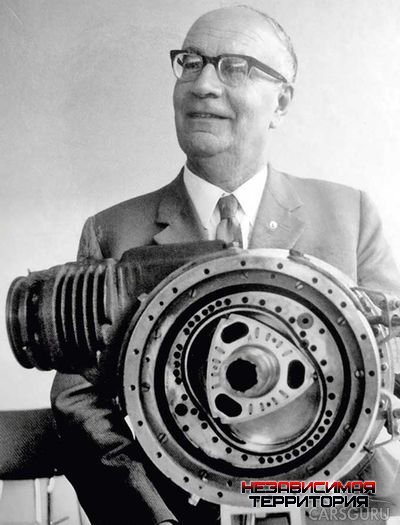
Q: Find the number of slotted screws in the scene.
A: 11